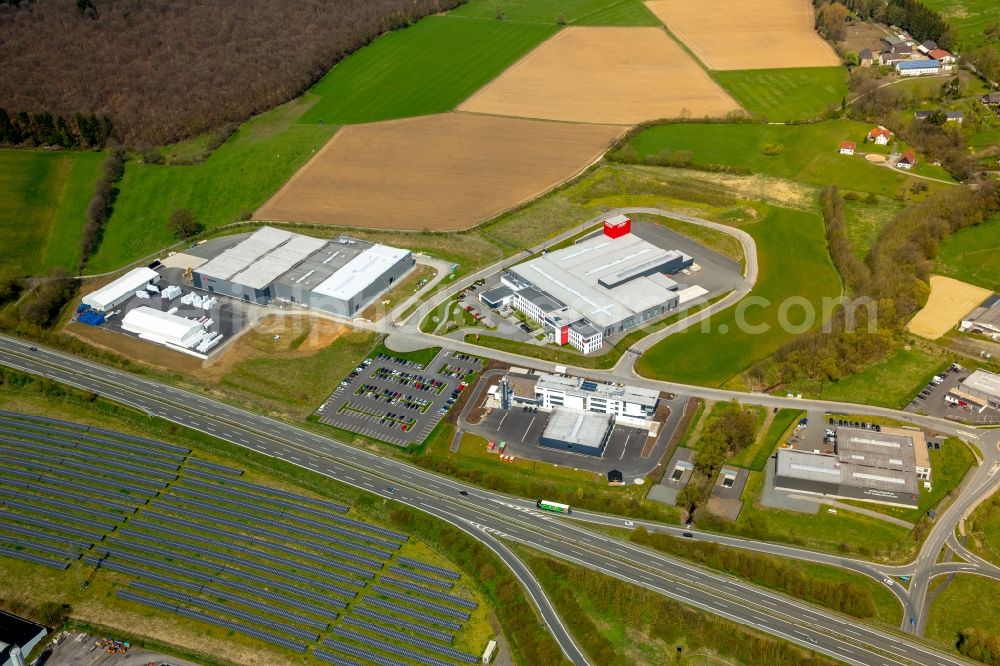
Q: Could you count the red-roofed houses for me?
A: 4